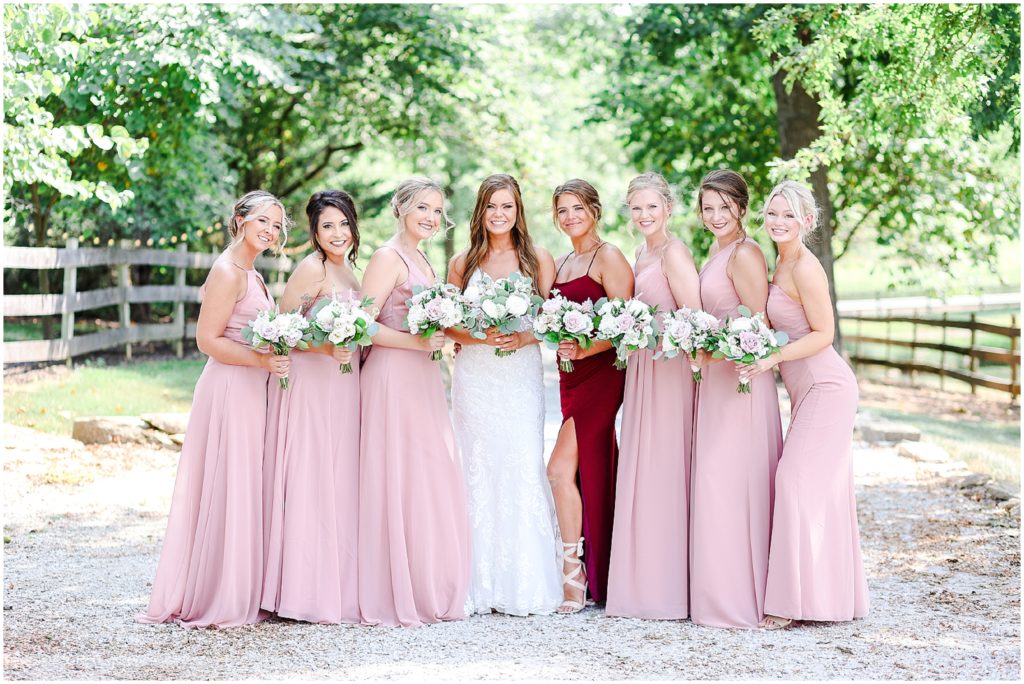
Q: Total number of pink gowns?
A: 6